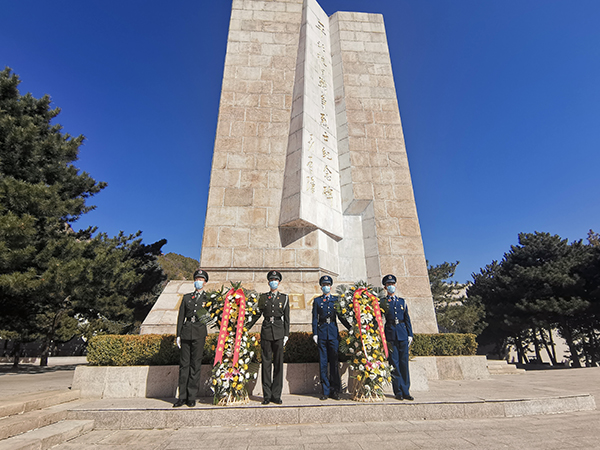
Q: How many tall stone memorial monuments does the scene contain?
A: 1